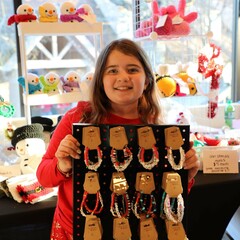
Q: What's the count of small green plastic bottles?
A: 1